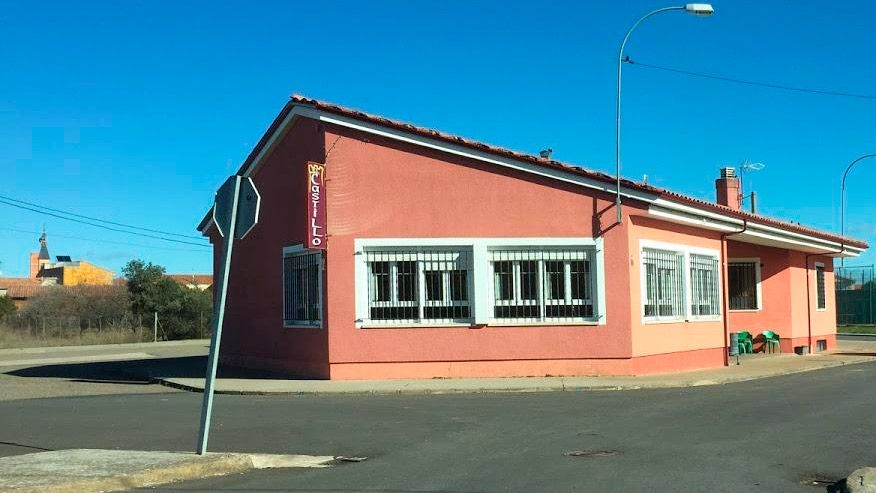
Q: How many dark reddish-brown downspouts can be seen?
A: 2